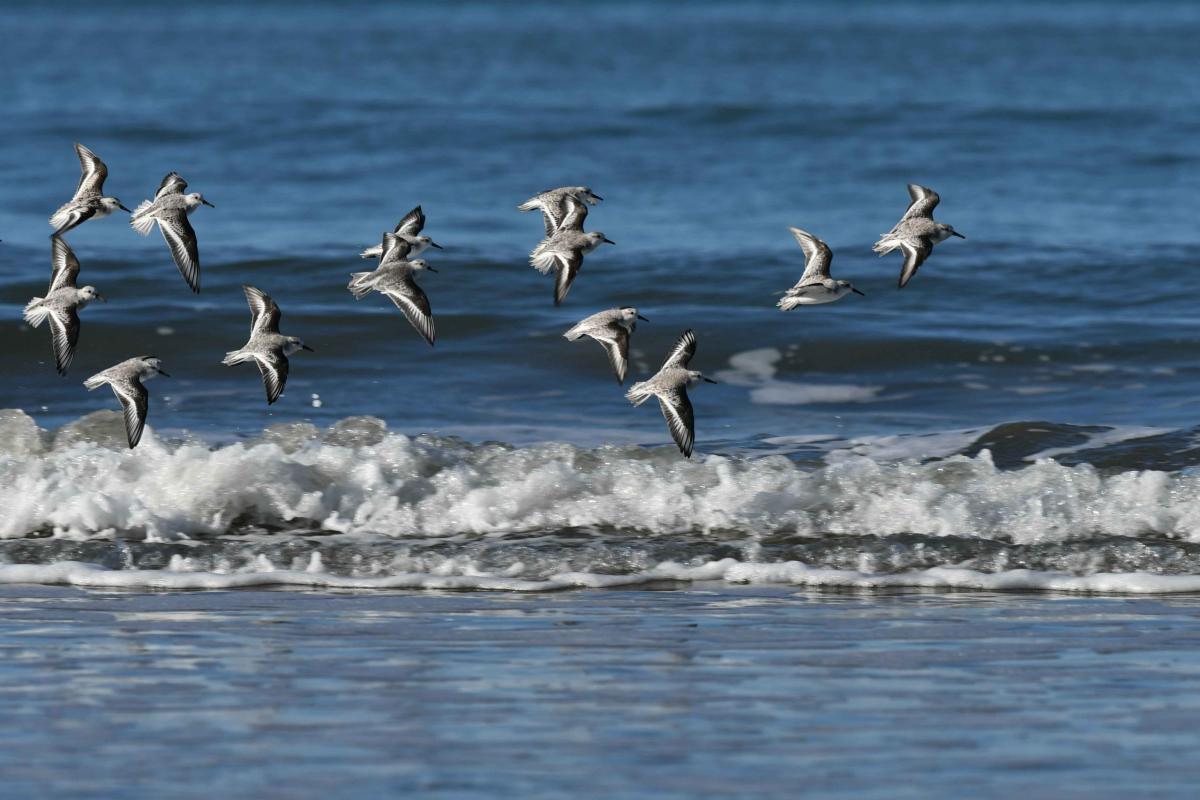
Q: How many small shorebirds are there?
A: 13